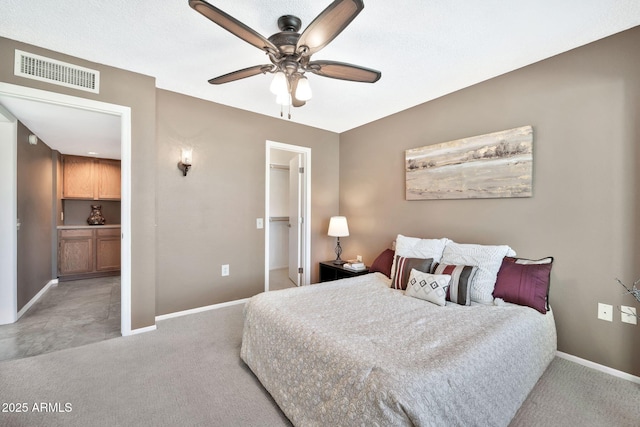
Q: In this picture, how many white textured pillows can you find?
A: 2